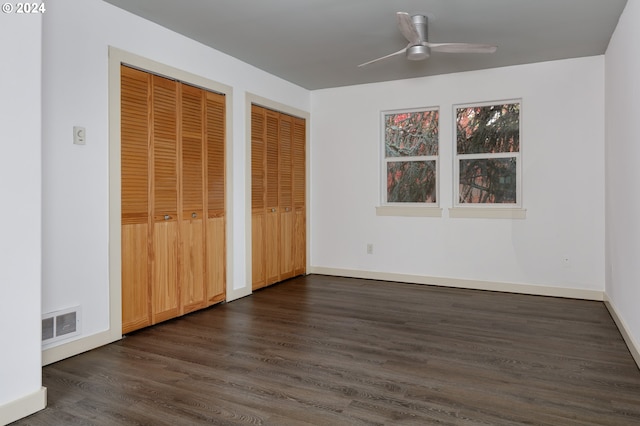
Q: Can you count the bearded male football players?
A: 0